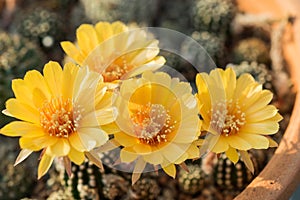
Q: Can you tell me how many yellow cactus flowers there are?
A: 4